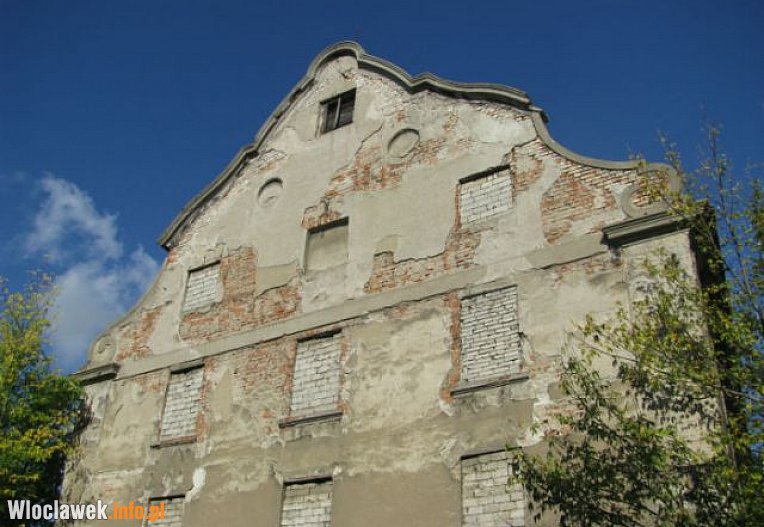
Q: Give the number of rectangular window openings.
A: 10